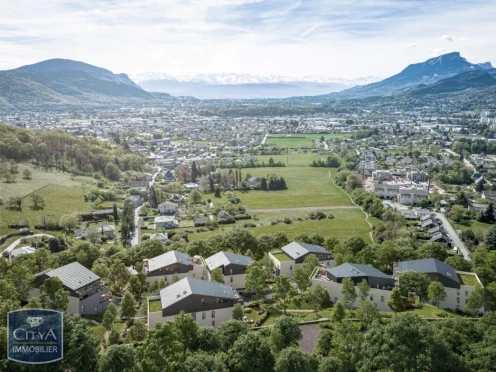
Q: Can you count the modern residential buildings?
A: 7